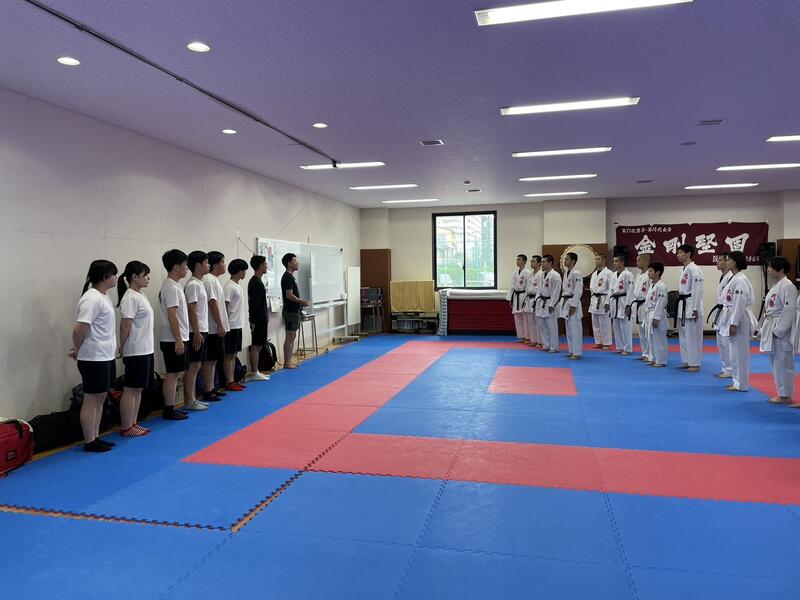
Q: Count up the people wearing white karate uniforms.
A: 12